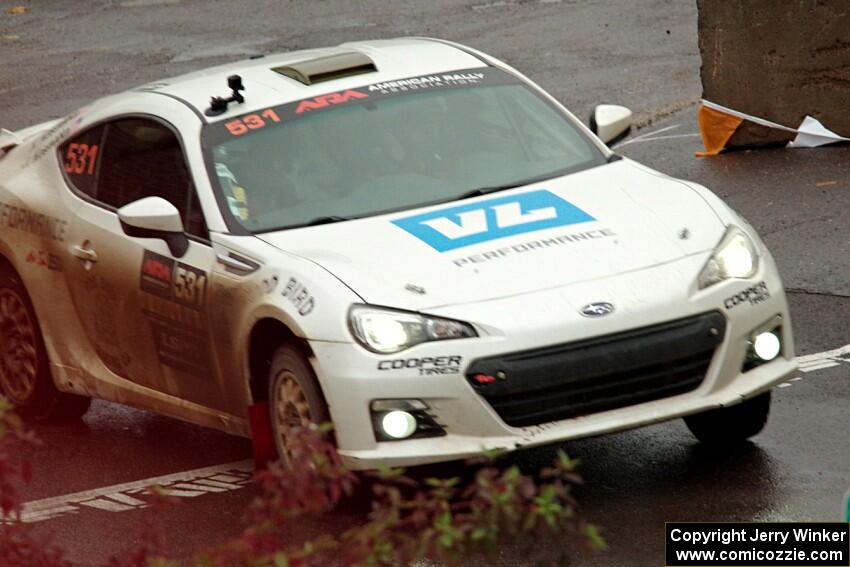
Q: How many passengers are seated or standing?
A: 2